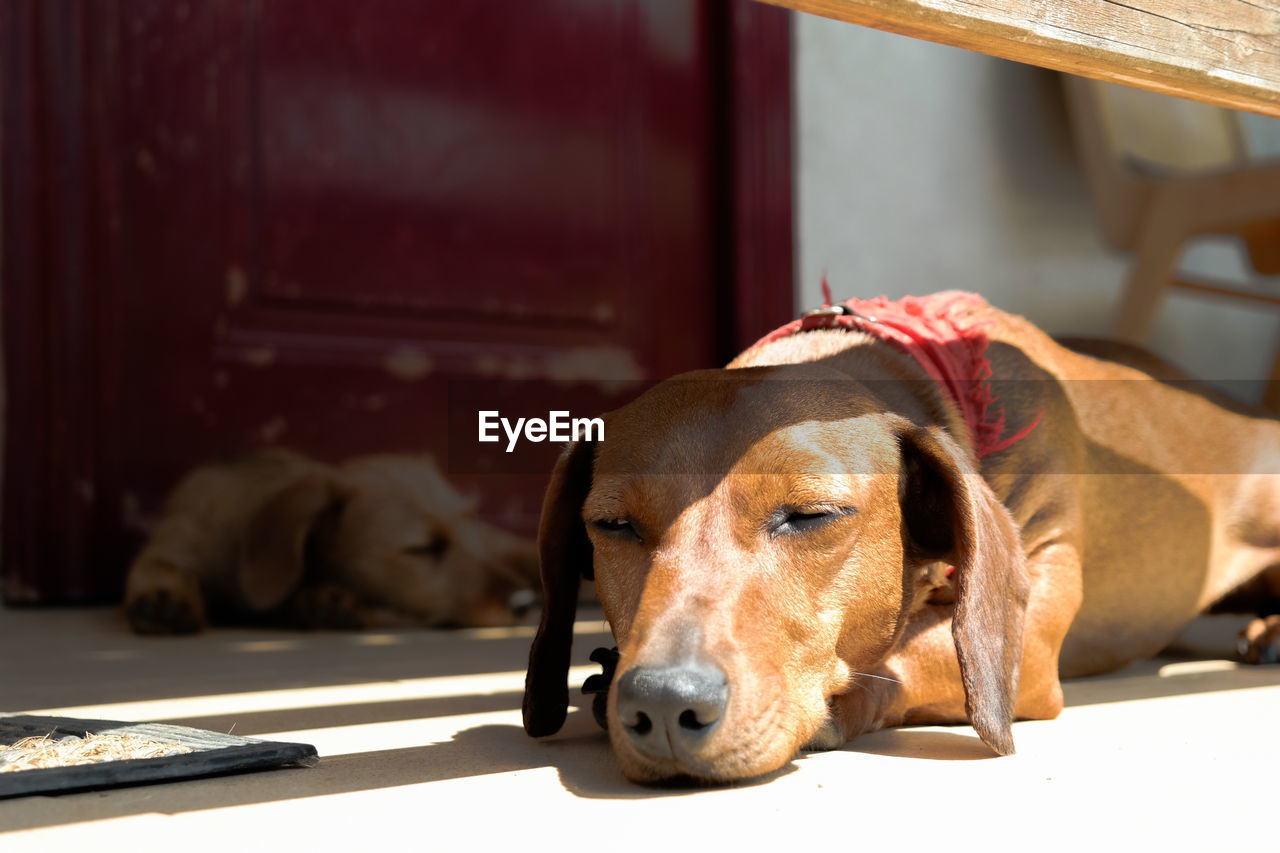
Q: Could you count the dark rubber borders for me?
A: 1